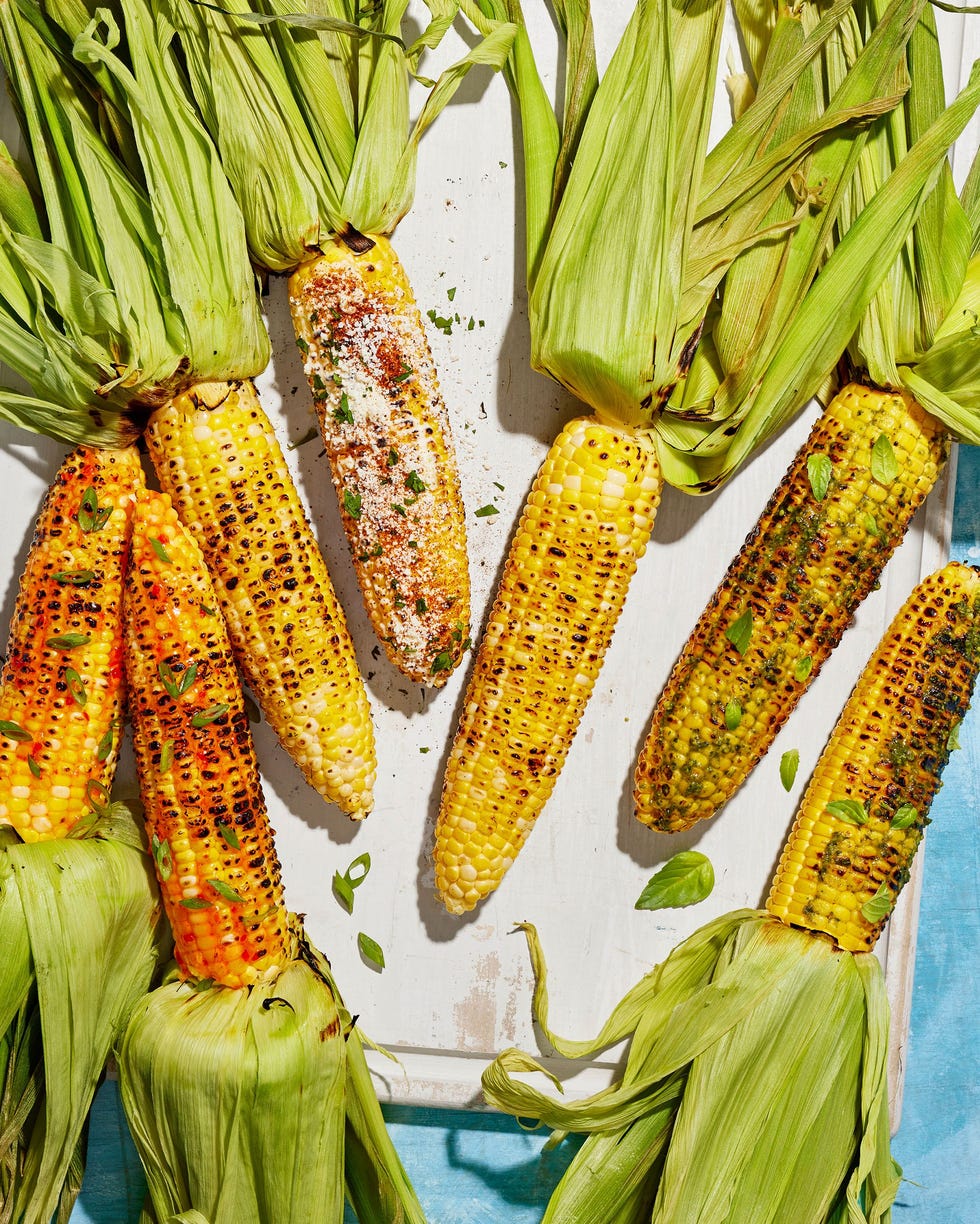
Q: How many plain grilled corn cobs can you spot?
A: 2